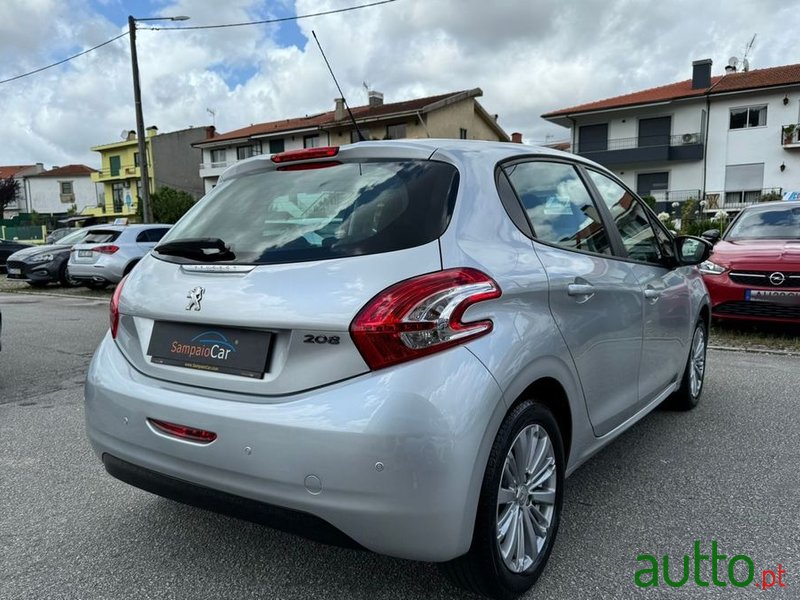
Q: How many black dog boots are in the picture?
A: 0